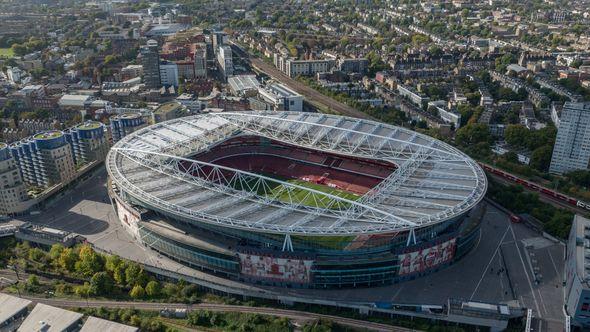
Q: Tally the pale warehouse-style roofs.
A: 3